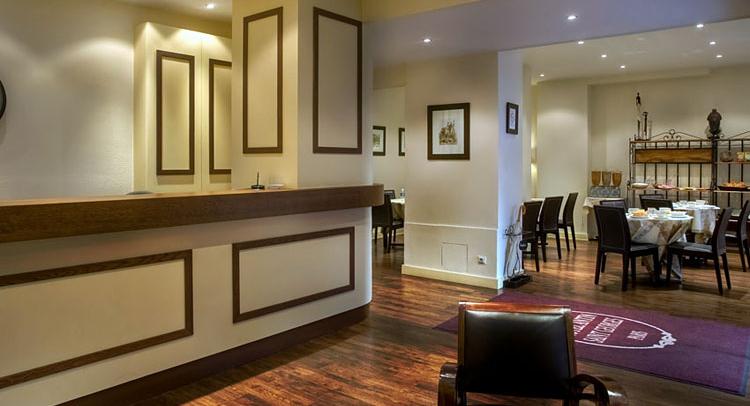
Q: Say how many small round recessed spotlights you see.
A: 10